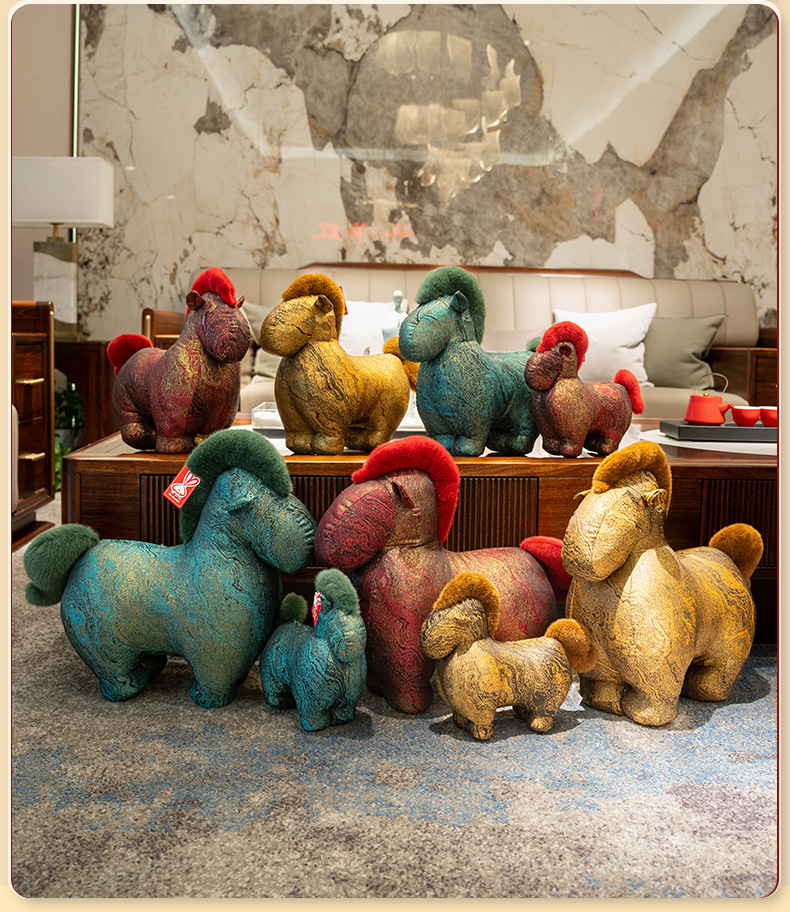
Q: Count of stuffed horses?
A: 9